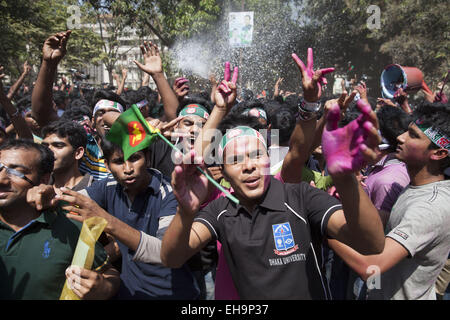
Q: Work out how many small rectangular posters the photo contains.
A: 1